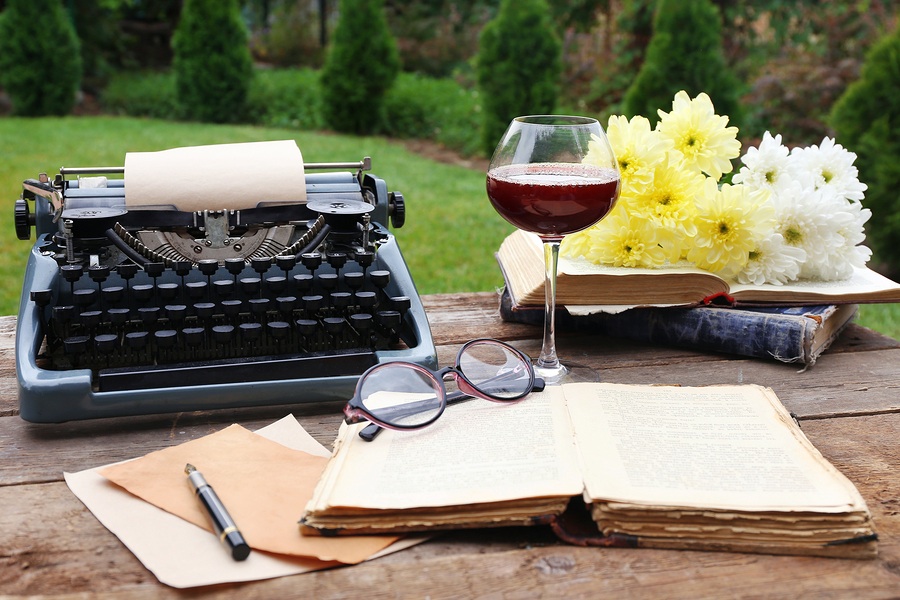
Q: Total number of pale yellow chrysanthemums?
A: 5